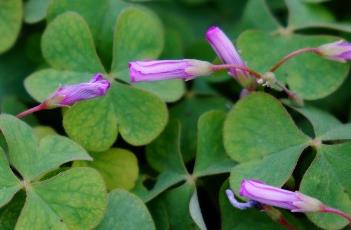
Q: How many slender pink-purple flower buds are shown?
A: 5